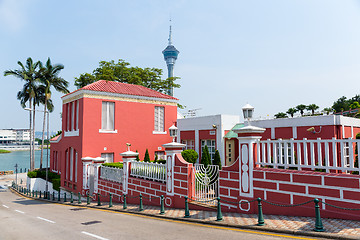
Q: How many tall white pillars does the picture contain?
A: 5